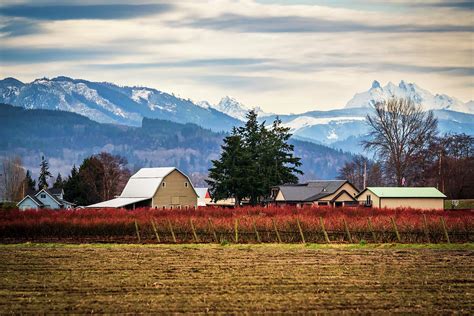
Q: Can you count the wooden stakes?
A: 15